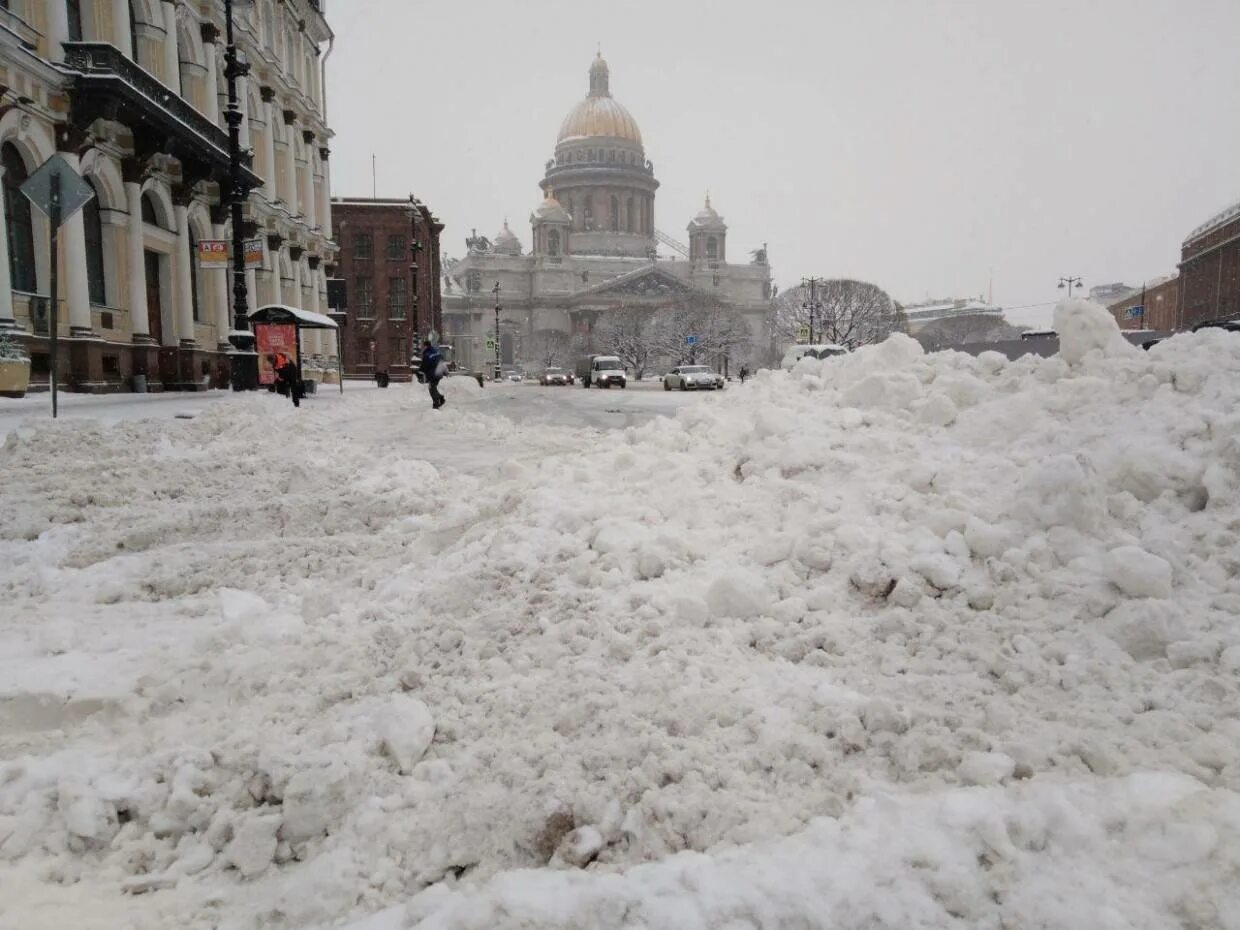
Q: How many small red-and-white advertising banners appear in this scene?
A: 2